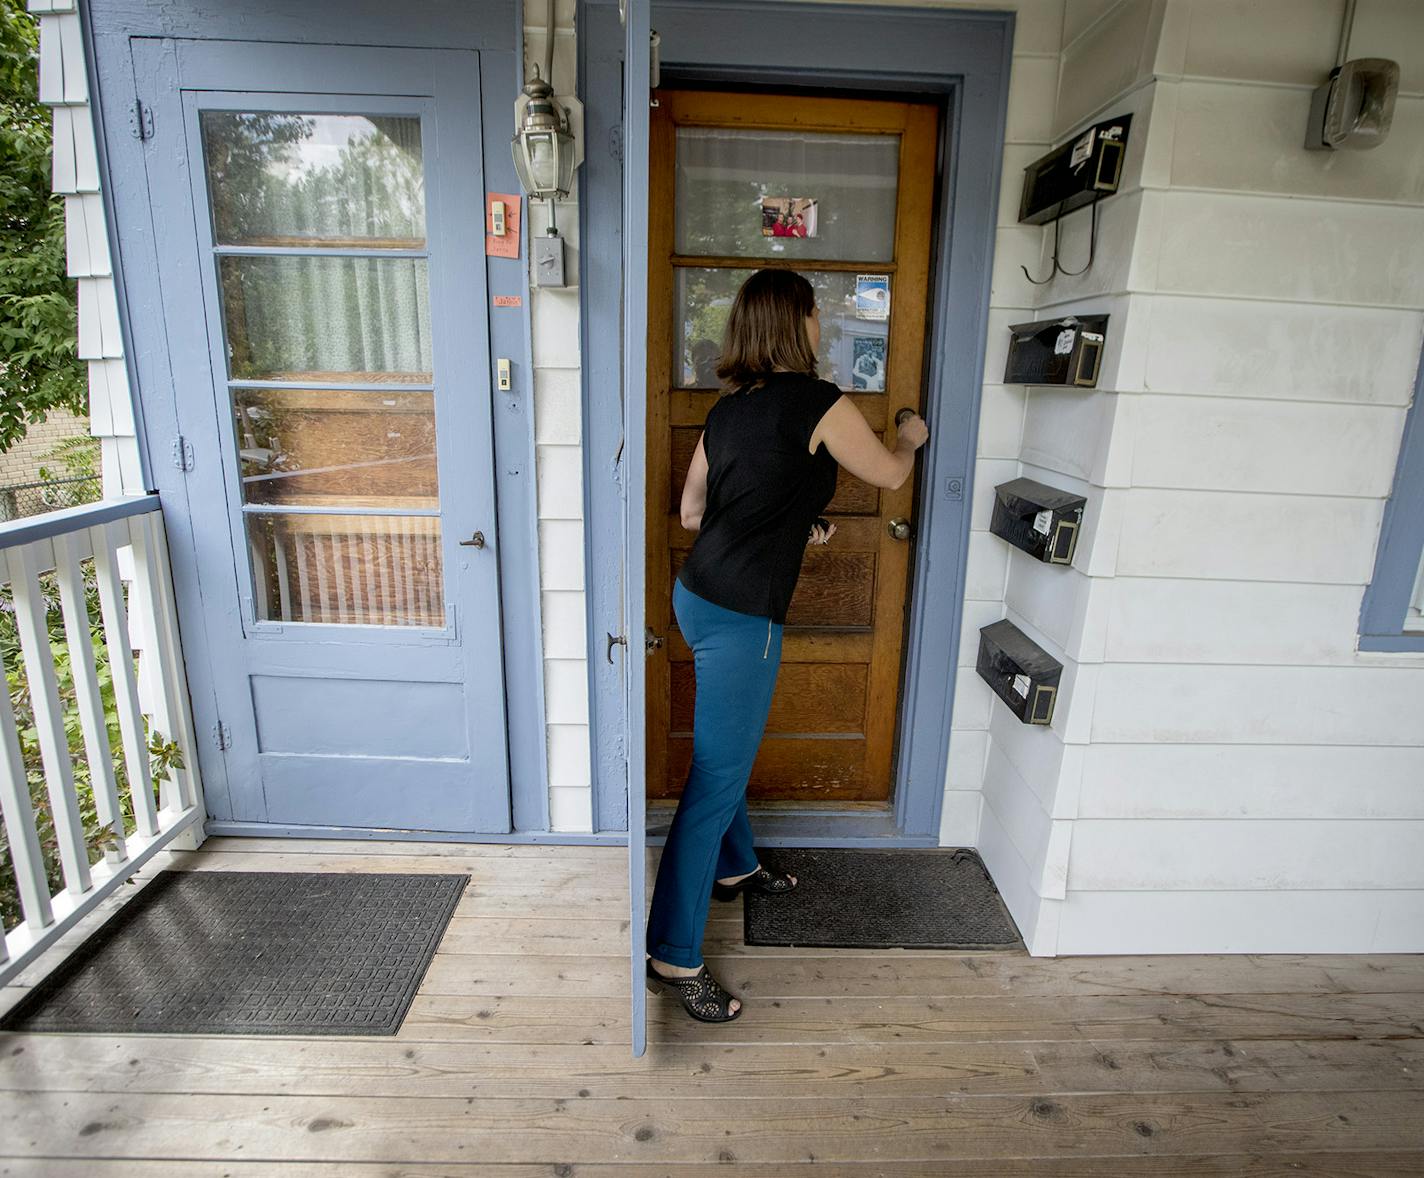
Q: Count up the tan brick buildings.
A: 1